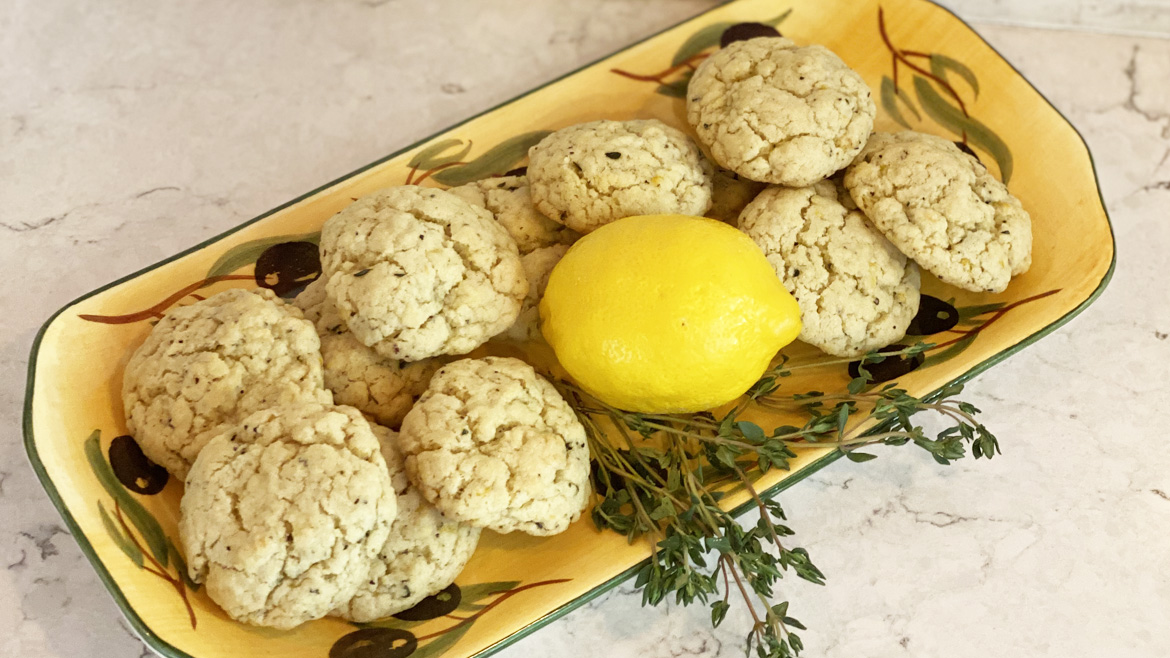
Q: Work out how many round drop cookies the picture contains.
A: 13